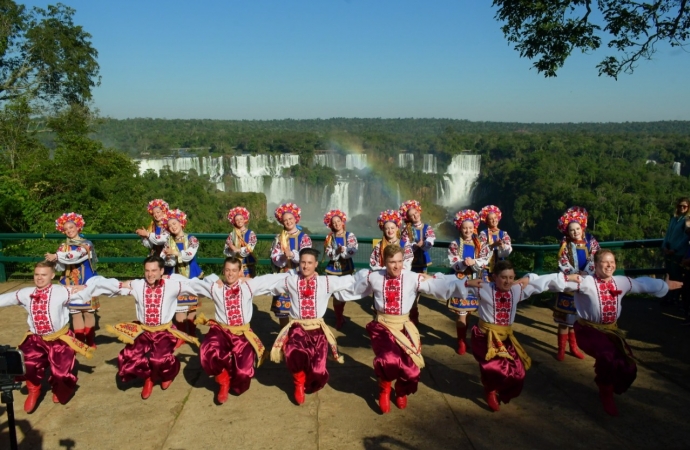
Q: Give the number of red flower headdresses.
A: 11